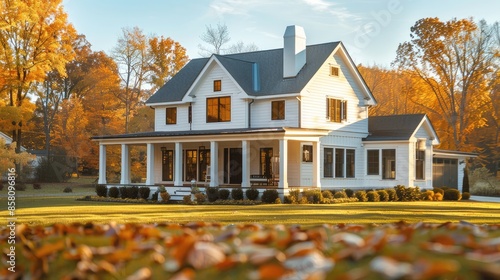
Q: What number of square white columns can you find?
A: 8